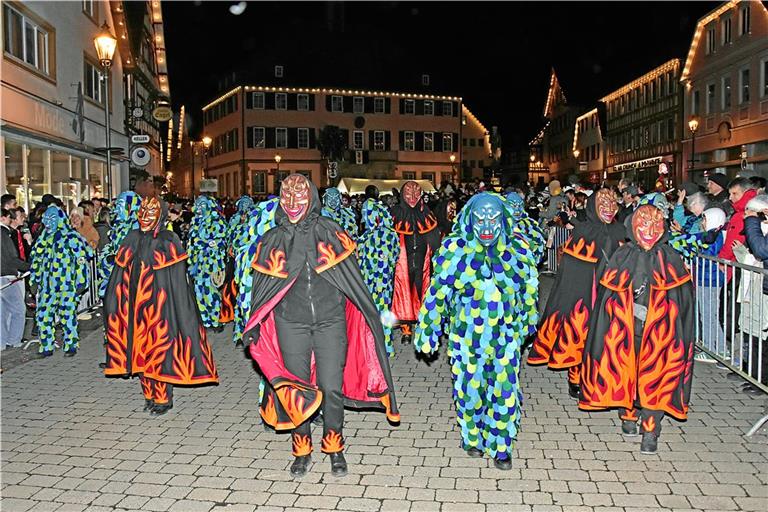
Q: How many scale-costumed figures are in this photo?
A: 10